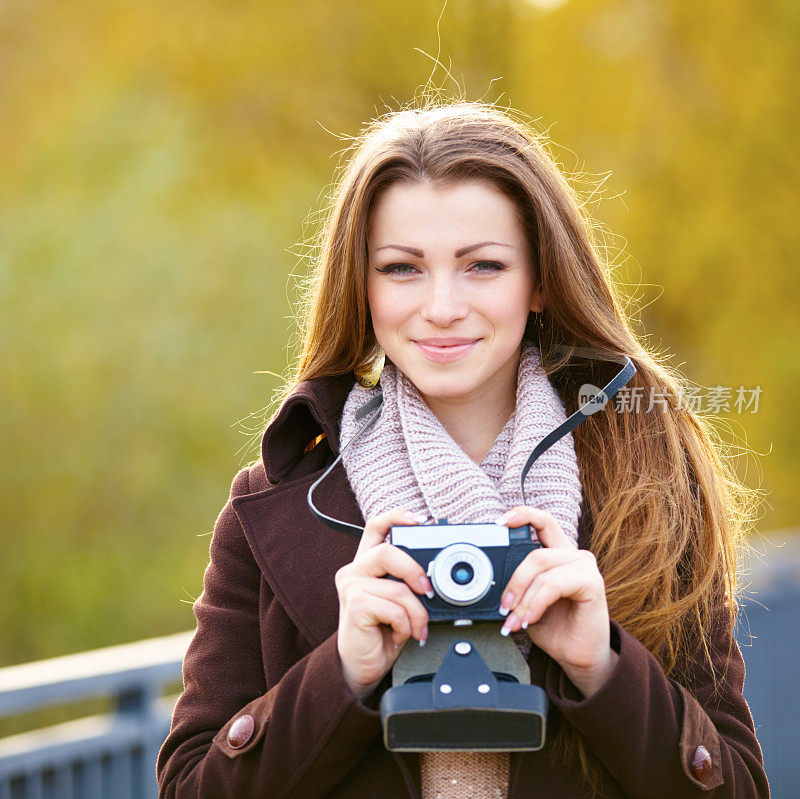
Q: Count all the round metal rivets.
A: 3